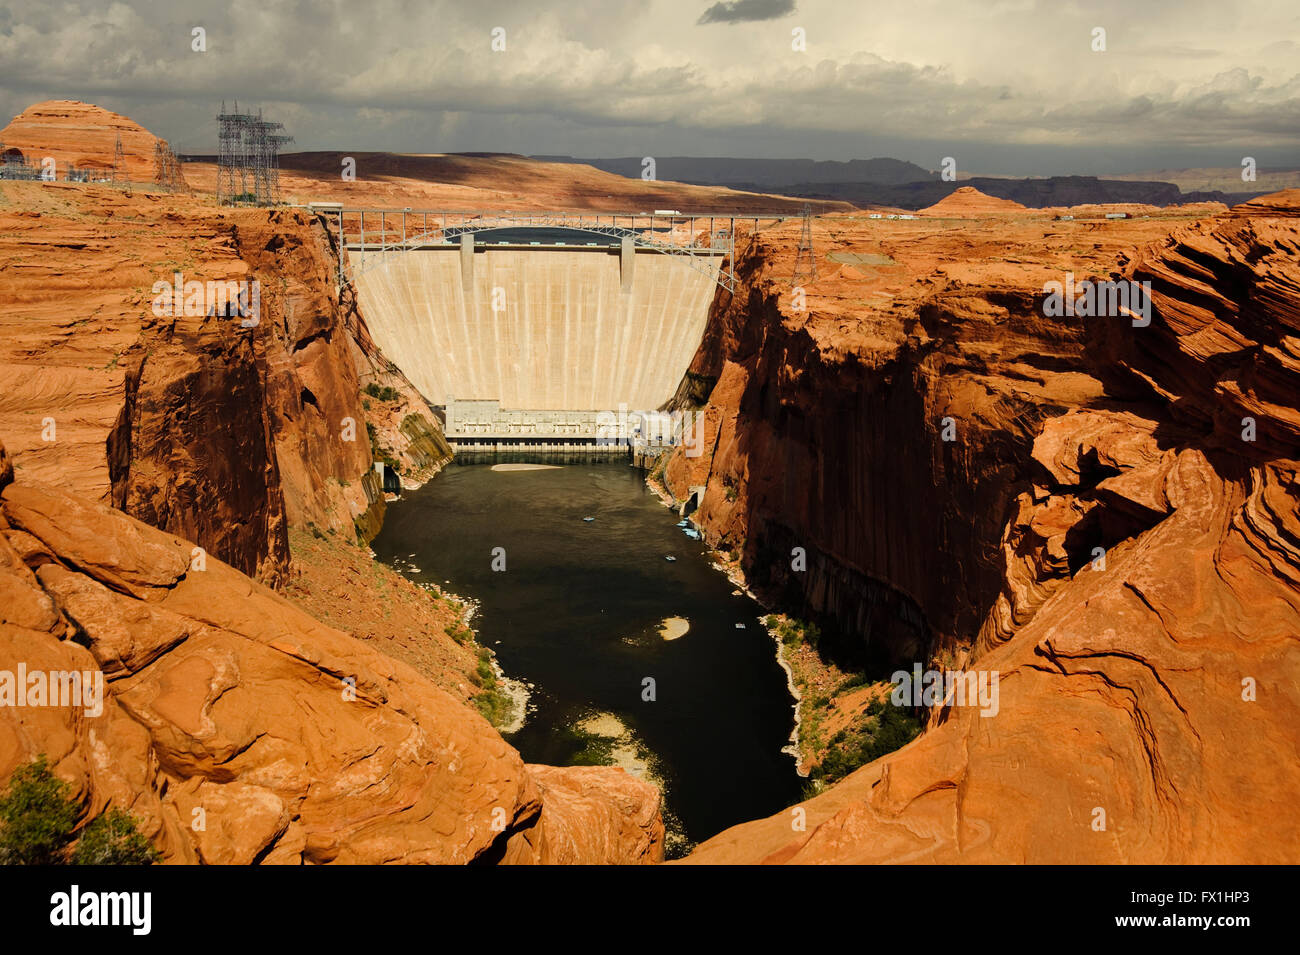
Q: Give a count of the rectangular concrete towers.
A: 2